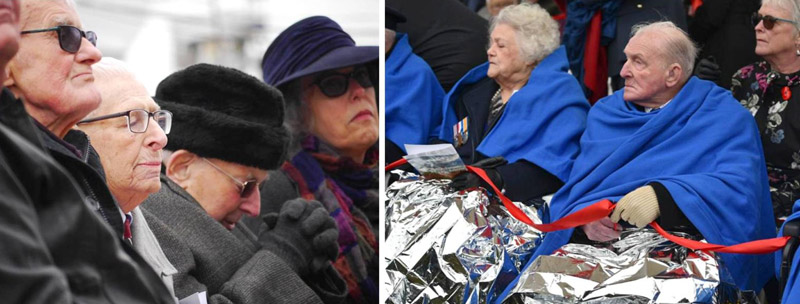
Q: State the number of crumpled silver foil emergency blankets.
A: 2